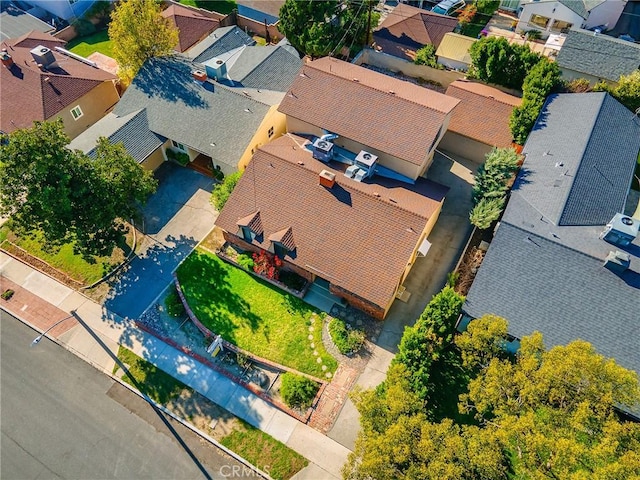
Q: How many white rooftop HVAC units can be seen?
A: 5